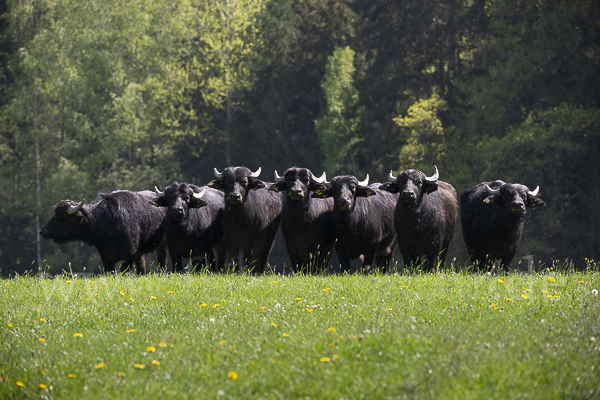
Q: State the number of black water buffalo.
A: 7